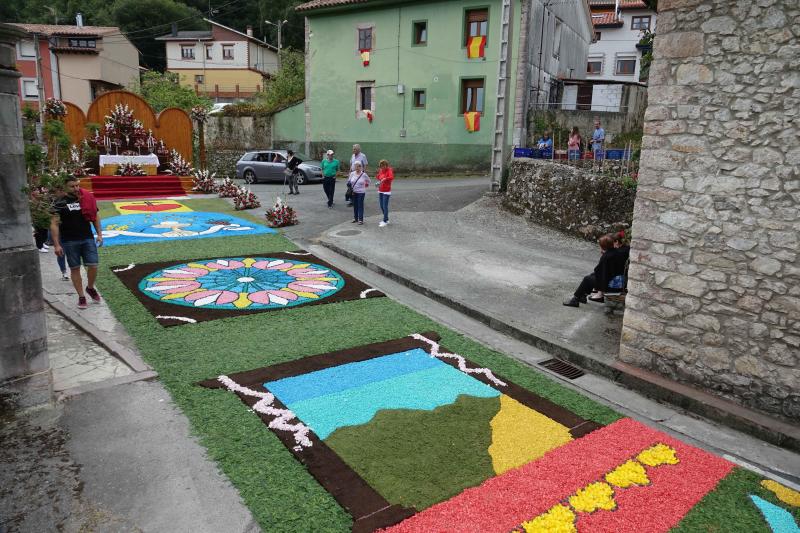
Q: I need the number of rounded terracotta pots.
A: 0